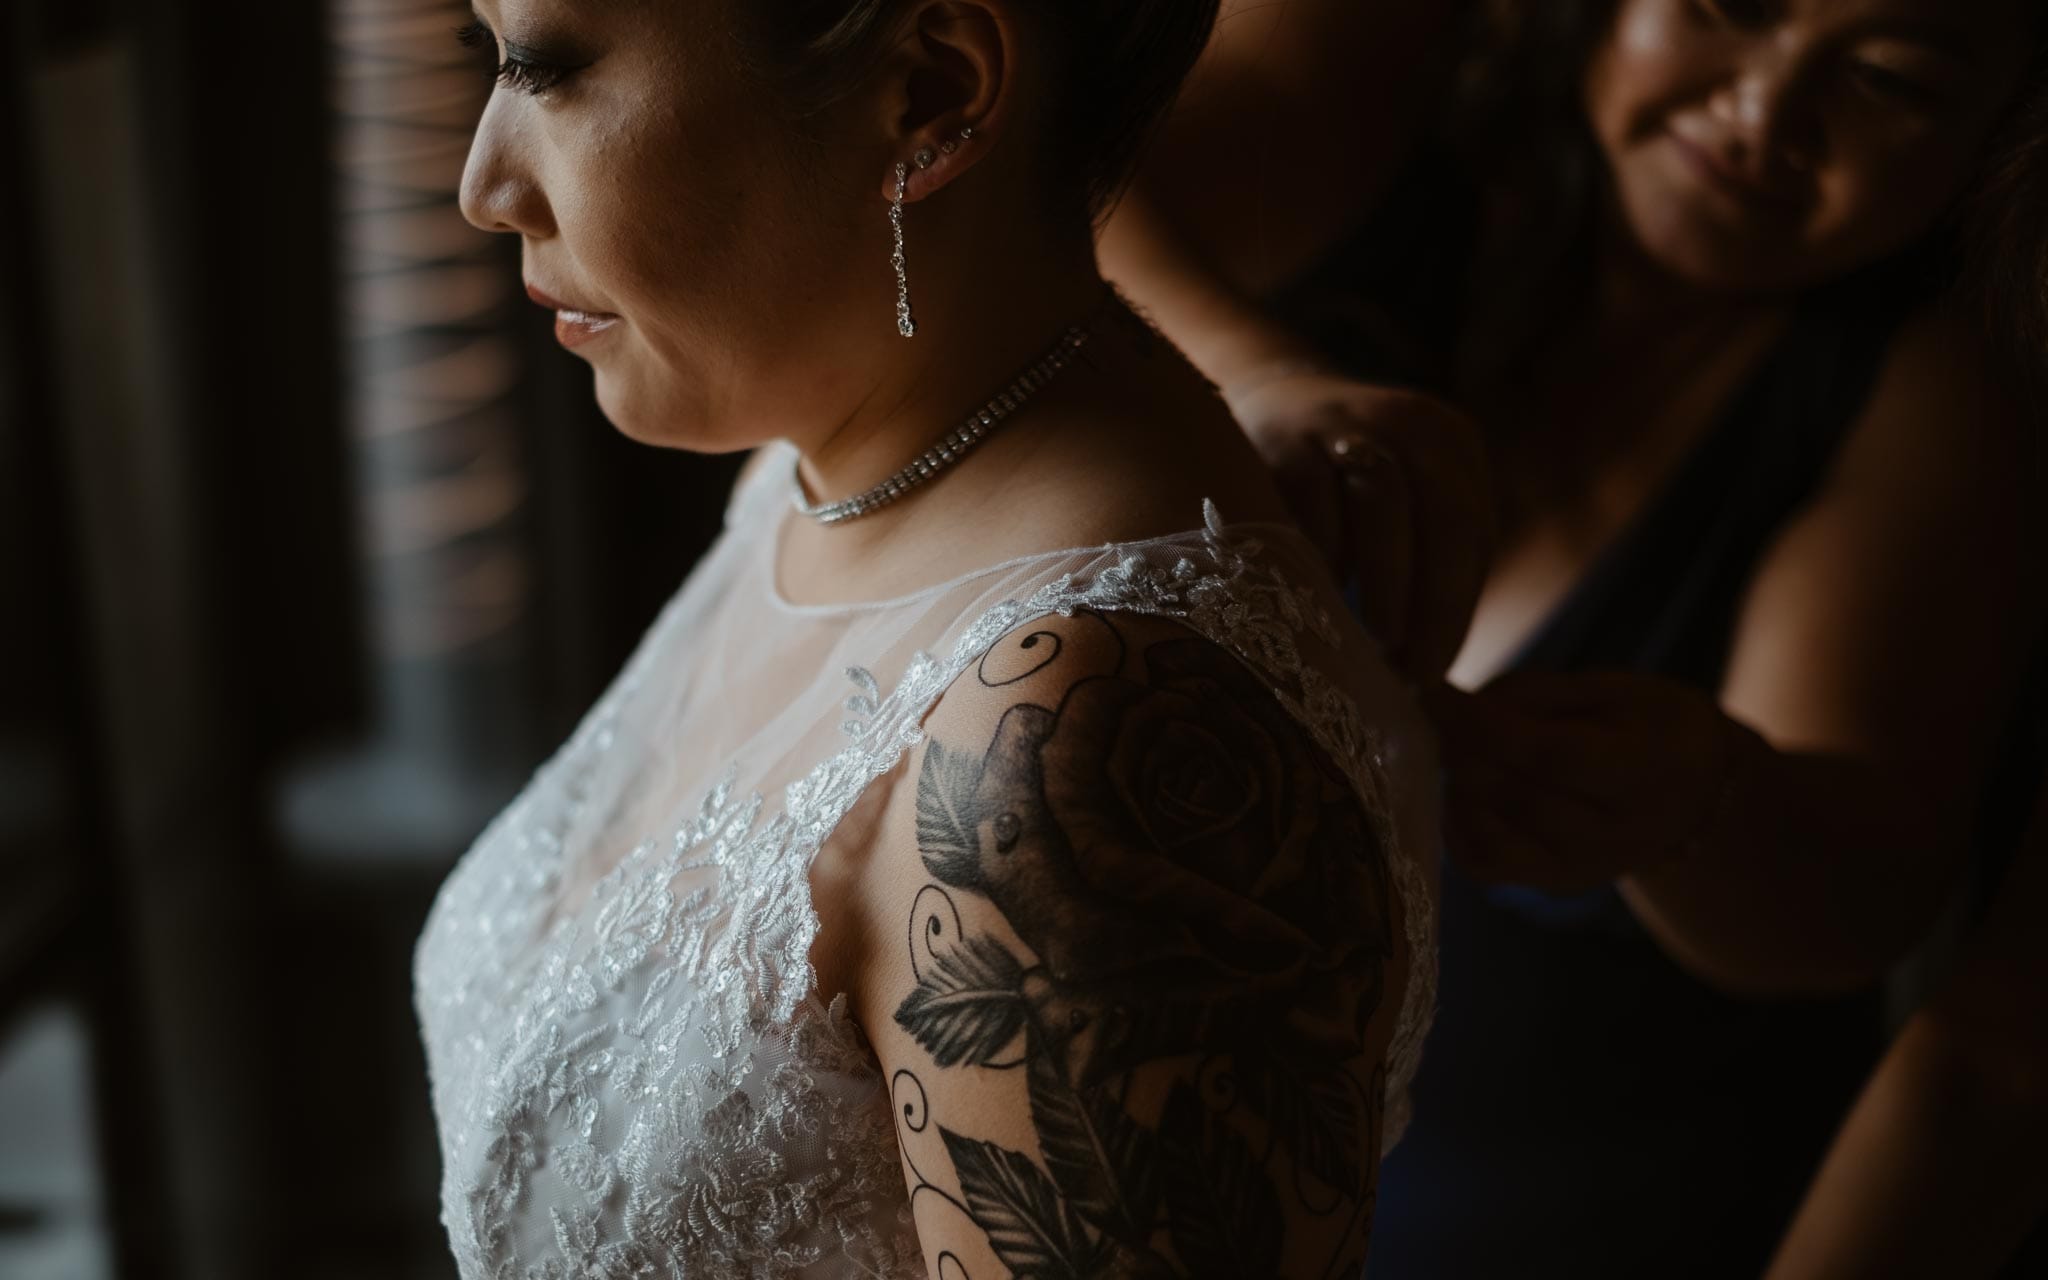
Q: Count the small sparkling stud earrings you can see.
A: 3